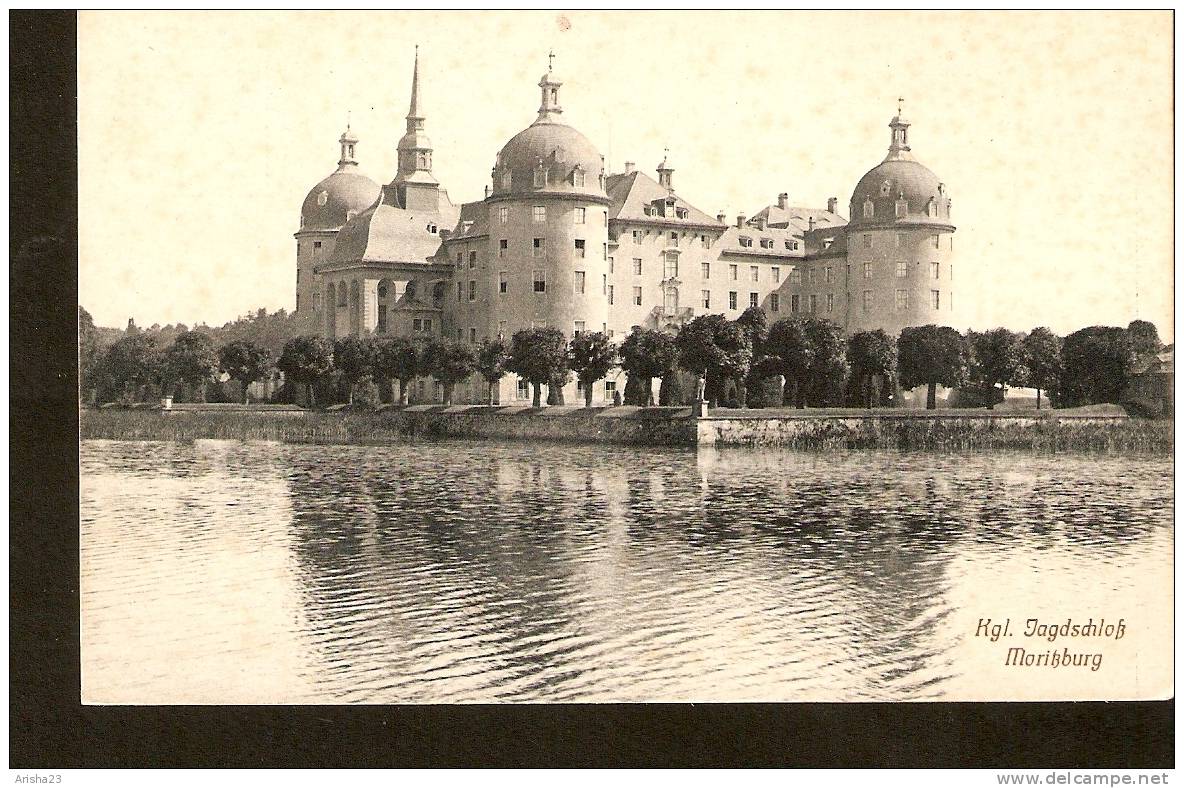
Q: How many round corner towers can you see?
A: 3